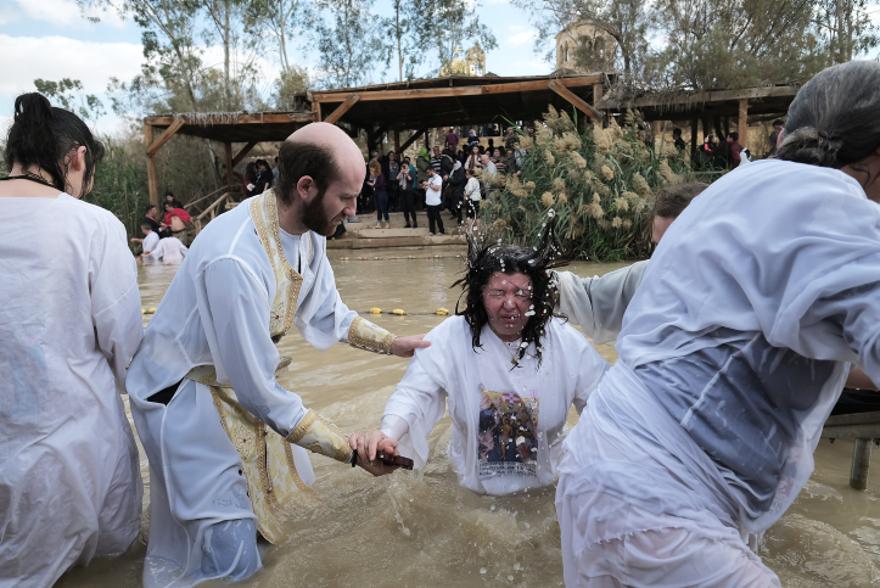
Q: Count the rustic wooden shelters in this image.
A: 3